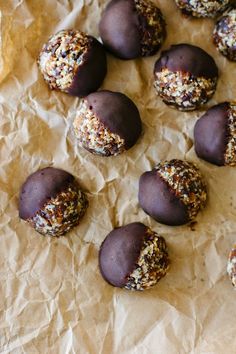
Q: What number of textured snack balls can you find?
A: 11